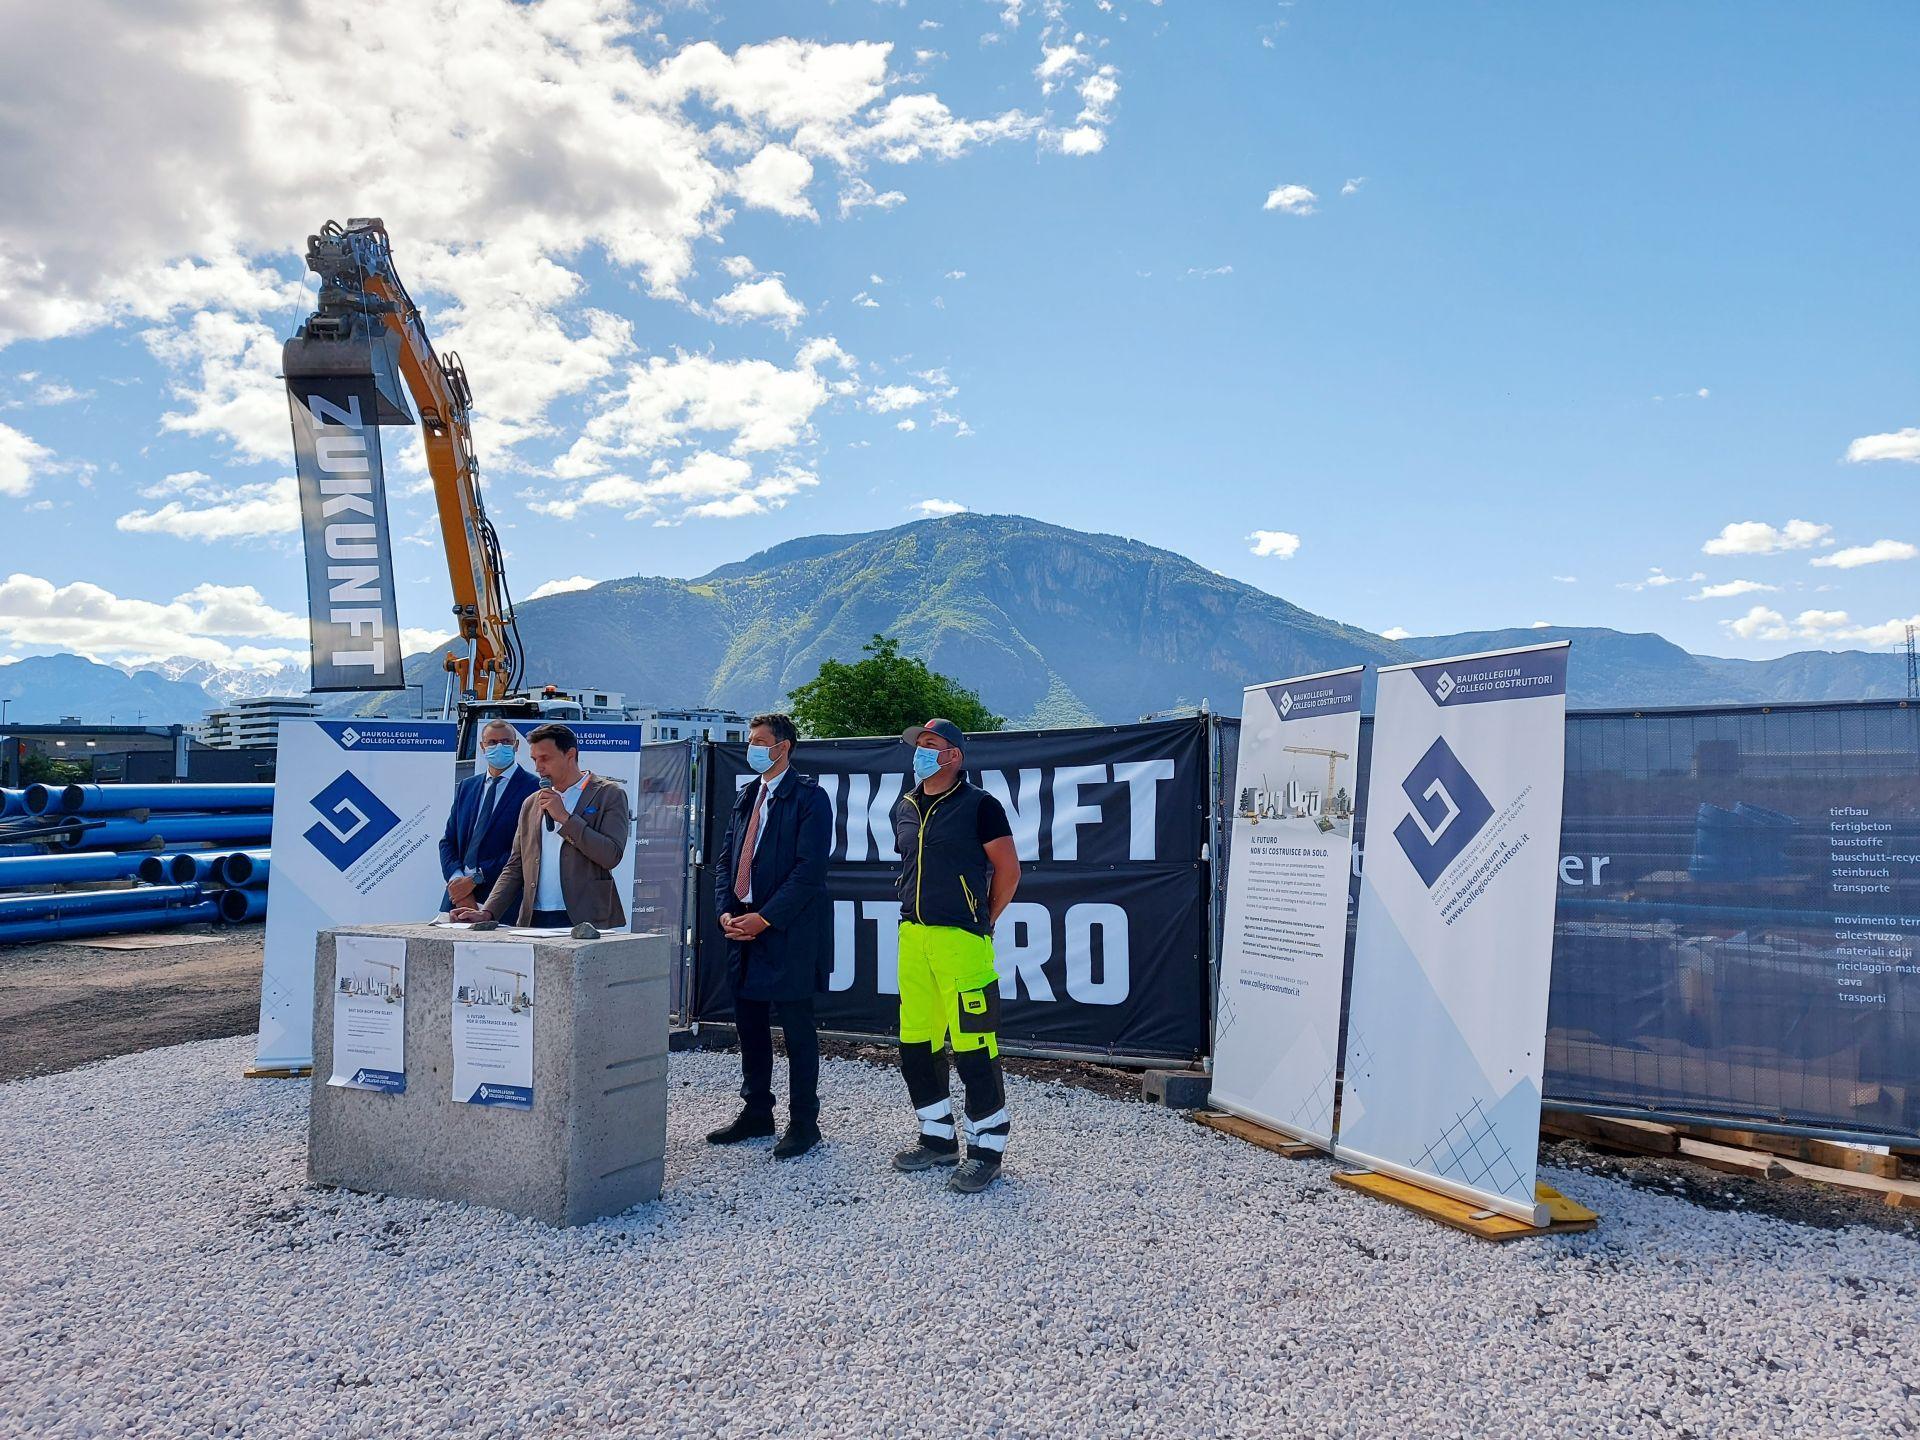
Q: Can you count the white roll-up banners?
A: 4